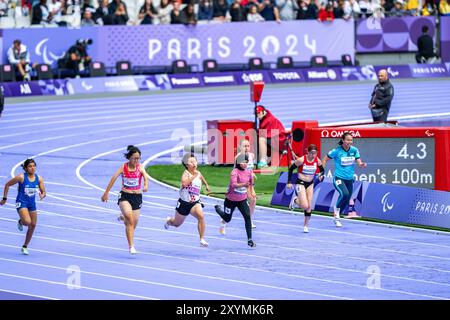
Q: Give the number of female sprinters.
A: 7